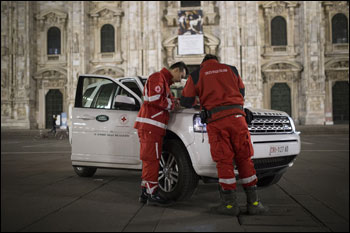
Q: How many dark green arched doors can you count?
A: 3